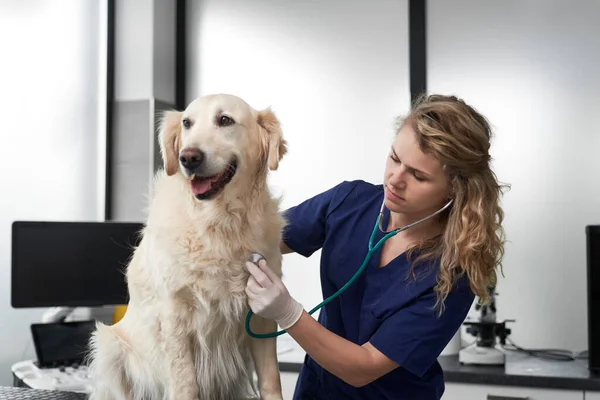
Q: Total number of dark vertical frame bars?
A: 3